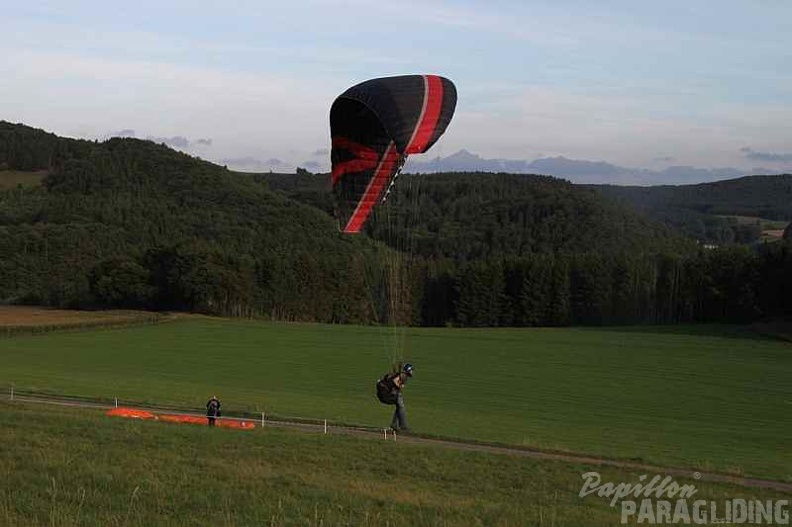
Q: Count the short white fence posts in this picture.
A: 6